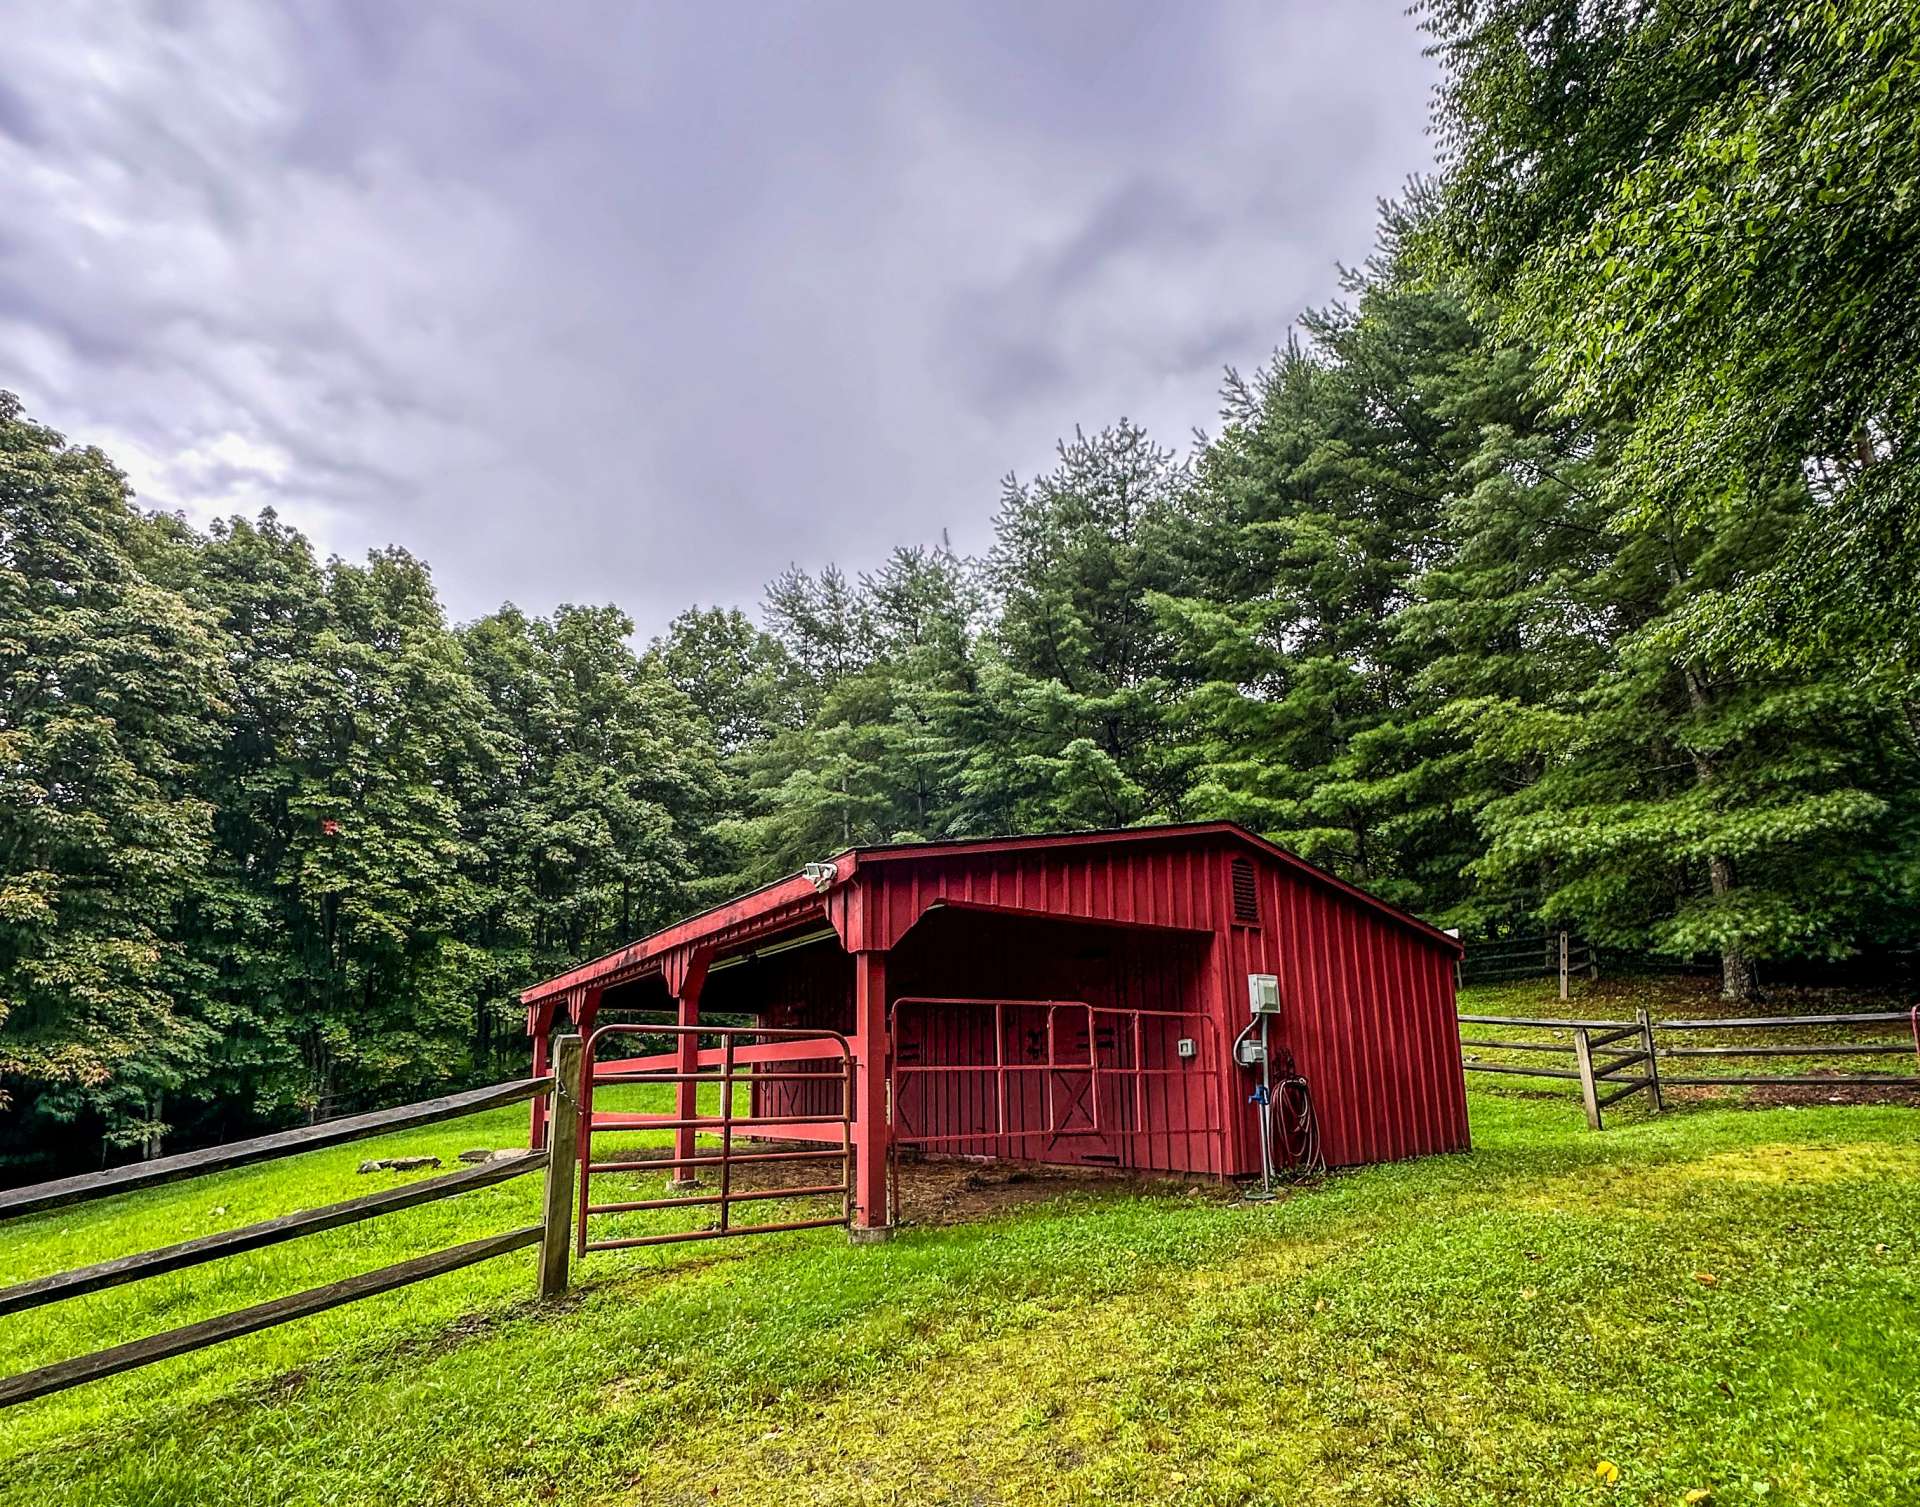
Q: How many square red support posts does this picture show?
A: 4